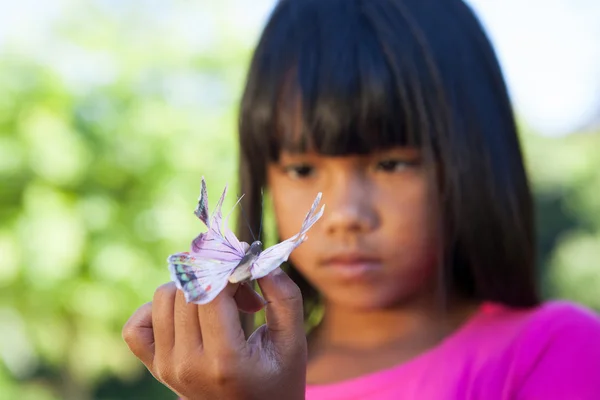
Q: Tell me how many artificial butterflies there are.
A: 1